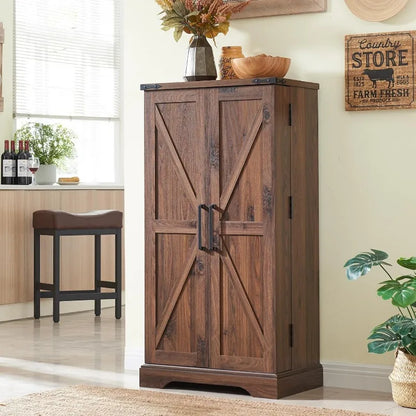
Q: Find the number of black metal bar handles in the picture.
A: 2